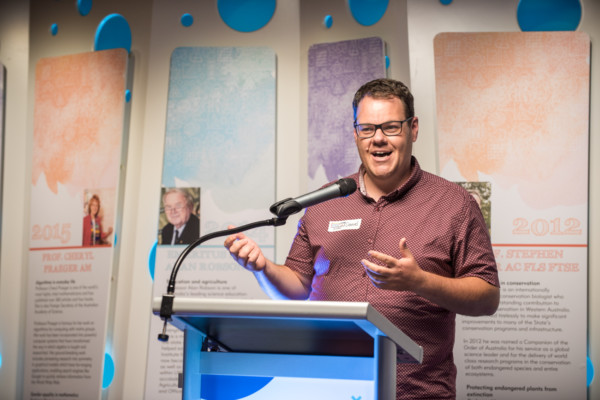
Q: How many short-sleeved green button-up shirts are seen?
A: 0